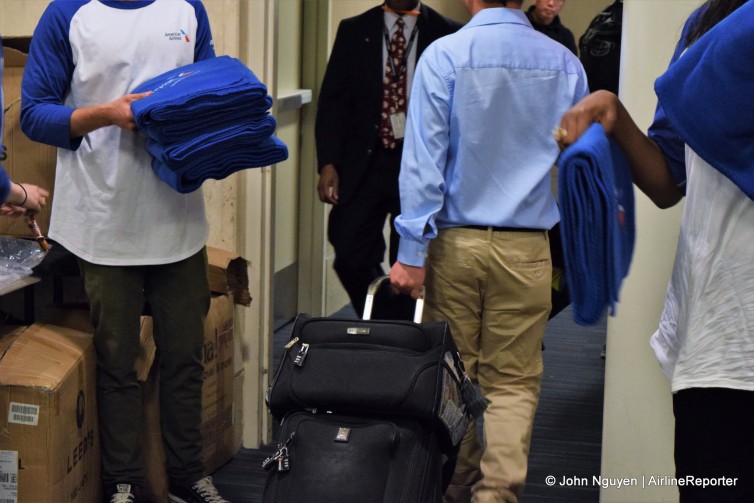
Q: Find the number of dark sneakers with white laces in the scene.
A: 2